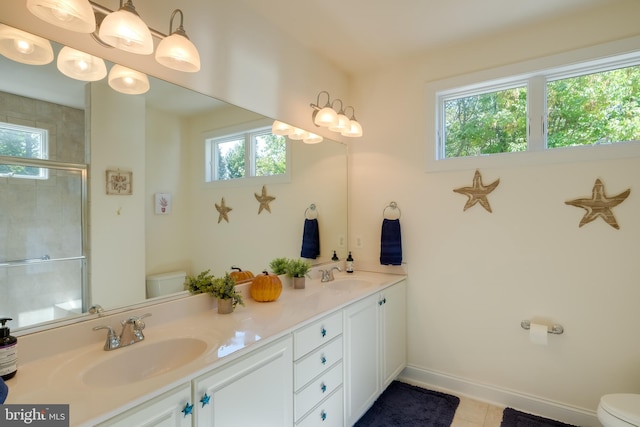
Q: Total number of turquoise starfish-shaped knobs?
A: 8